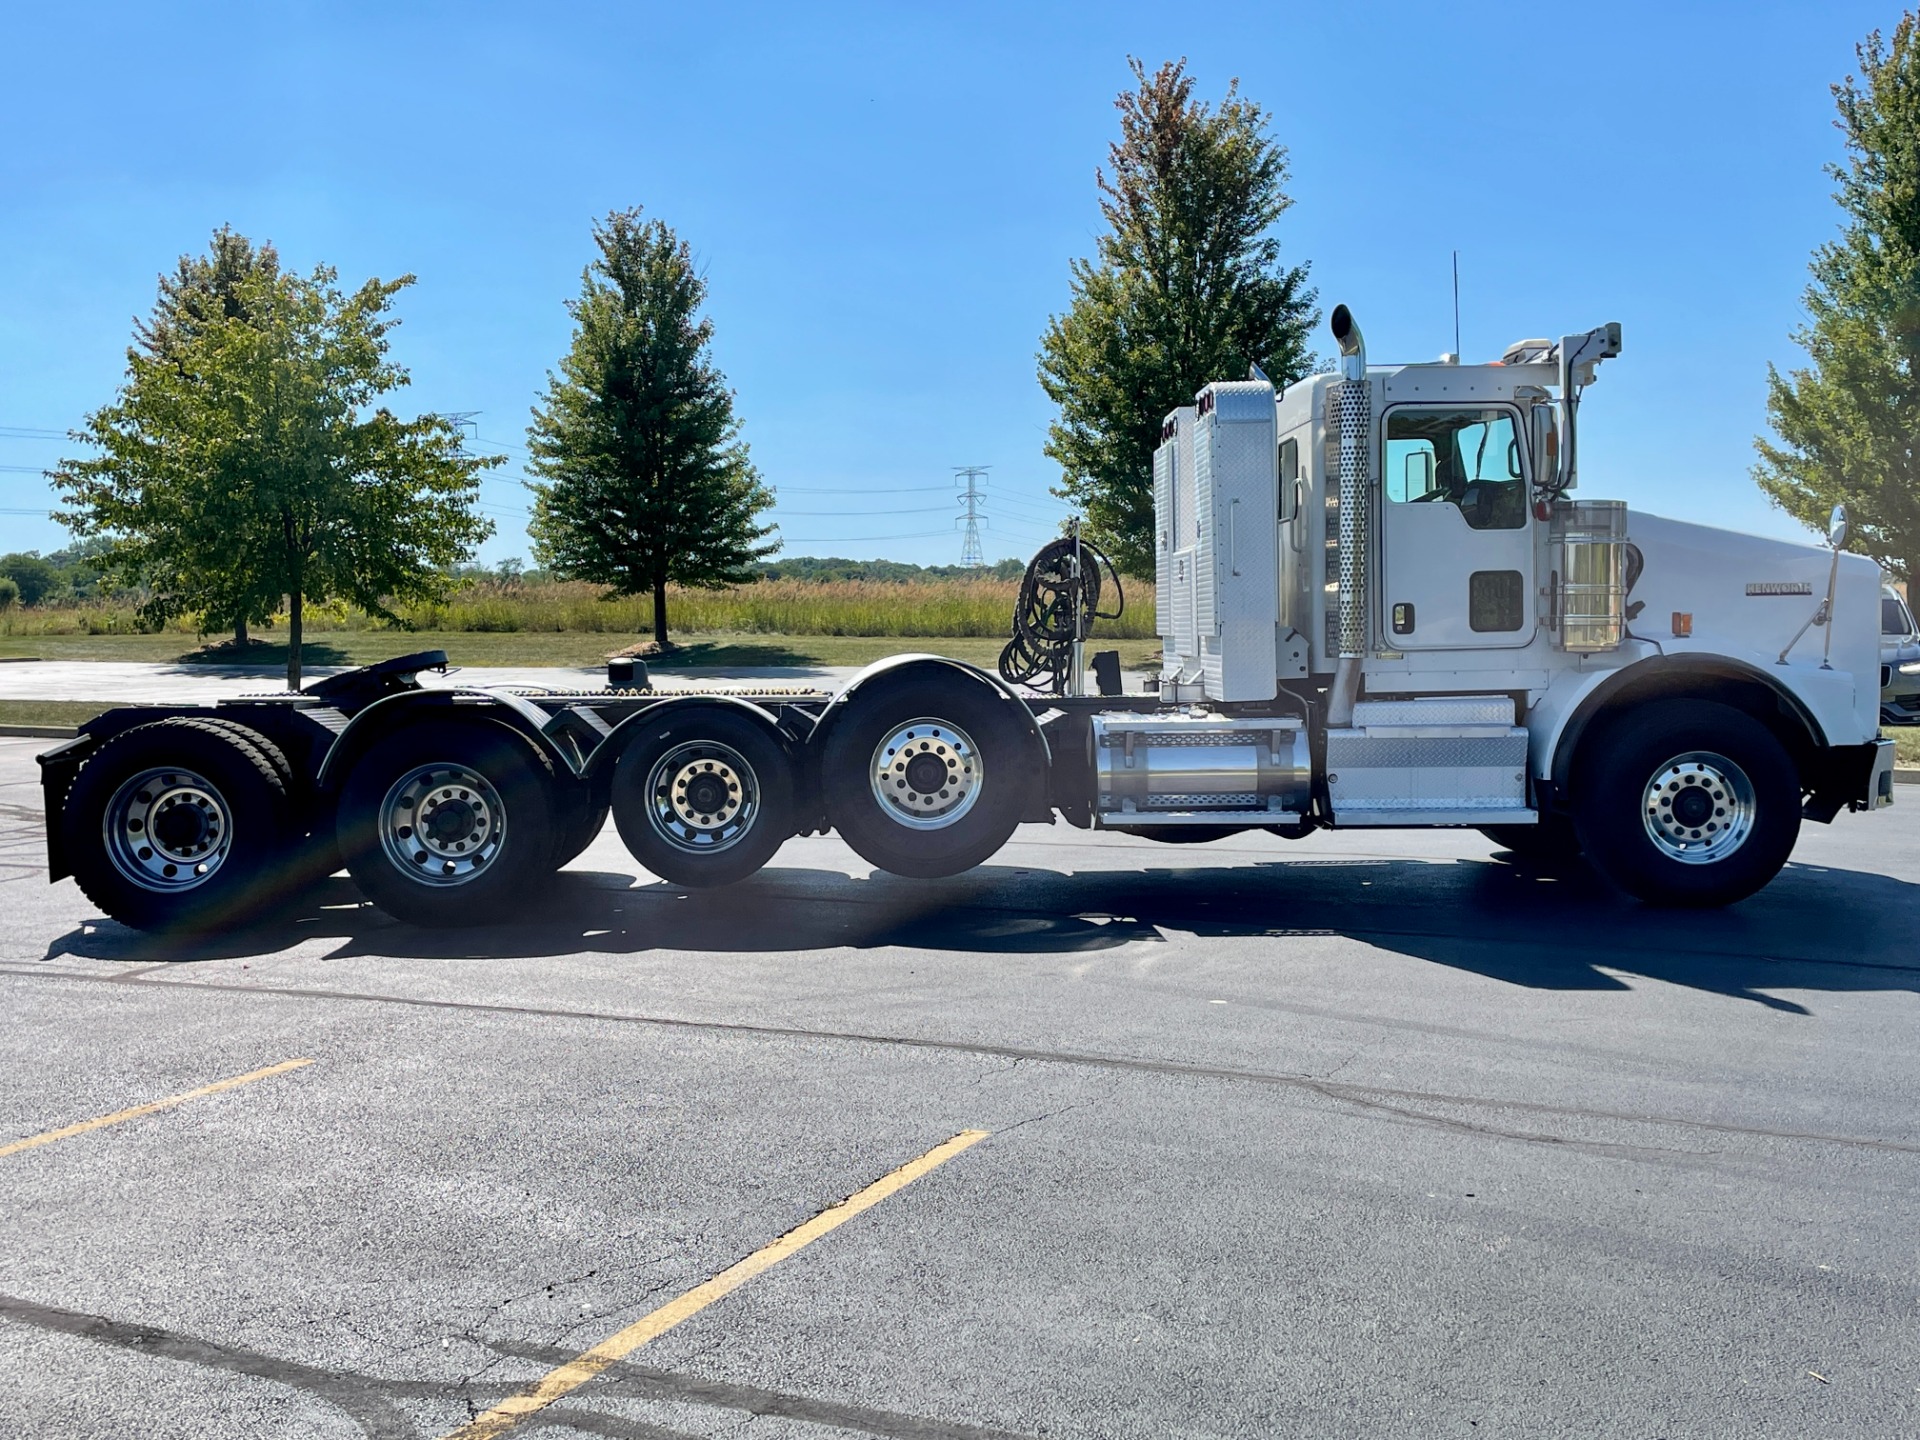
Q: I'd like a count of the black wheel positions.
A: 5